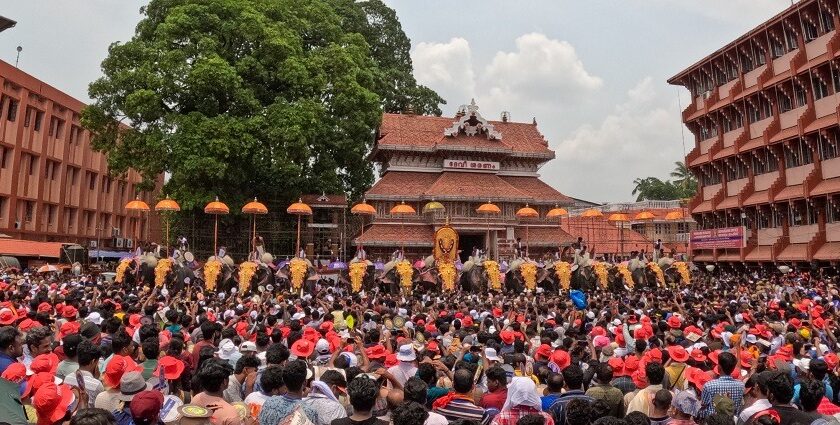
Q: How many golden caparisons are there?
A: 15